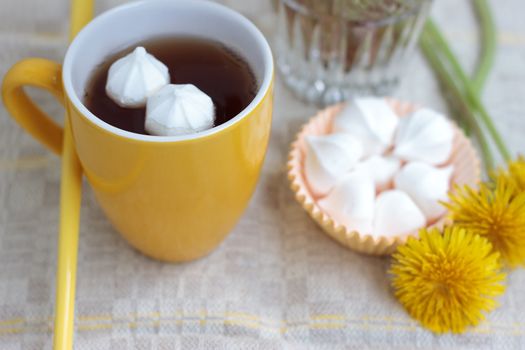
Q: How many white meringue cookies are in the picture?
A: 9